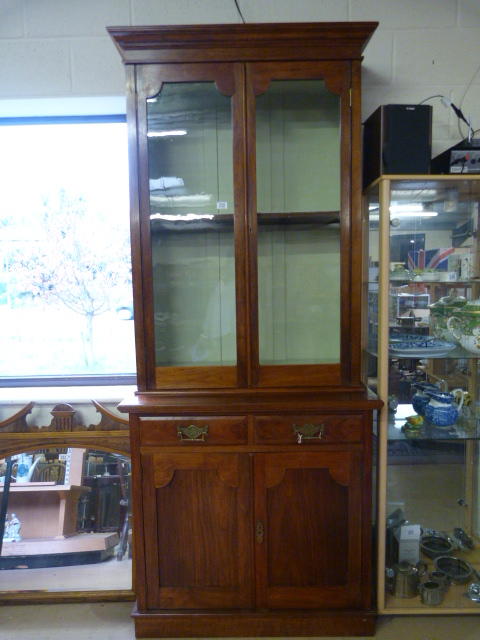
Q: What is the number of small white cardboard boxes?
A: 1